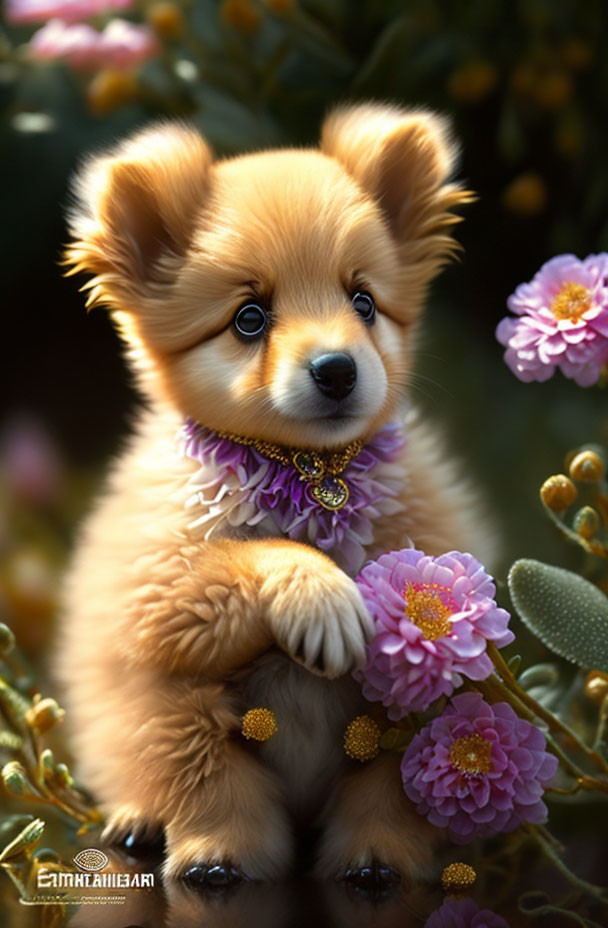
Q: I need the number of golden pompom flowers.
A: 3